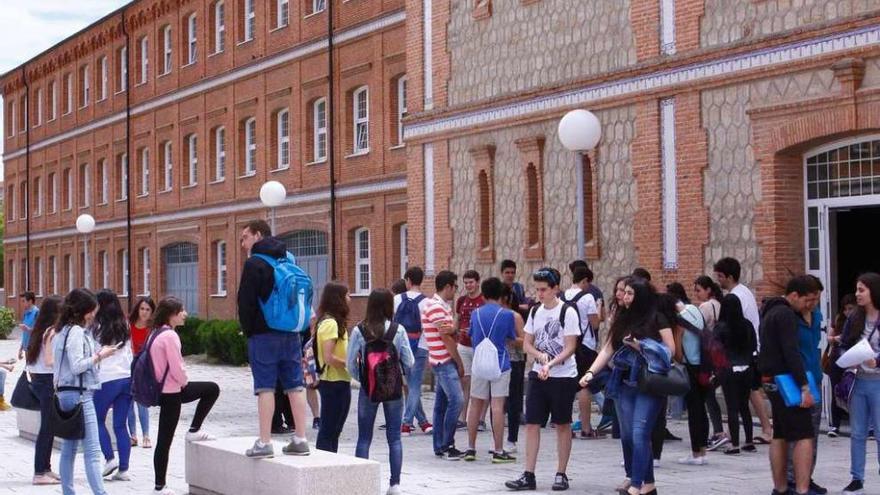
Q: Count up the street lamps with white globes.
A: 3